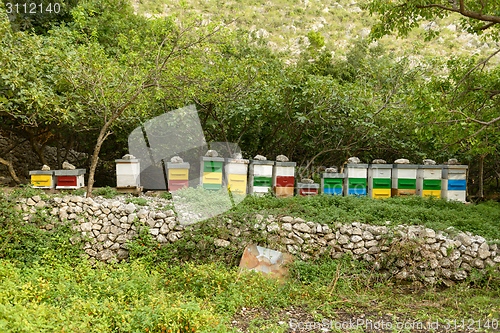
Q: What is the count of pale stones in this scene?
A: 15